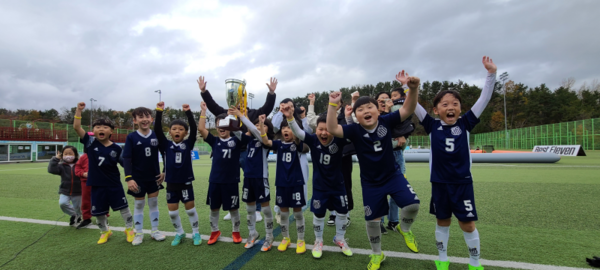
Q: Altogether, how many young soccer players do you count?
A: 9